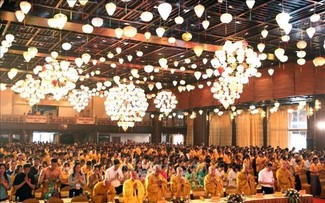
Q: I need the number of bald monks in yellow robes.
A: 7